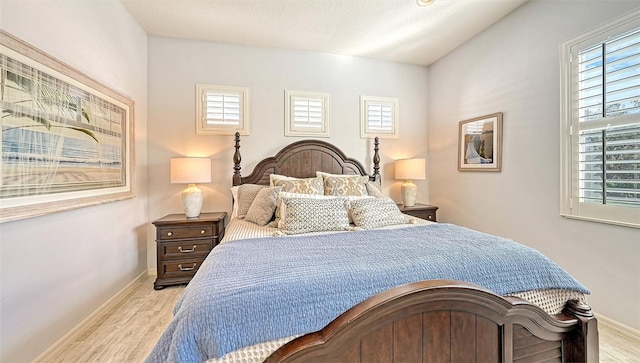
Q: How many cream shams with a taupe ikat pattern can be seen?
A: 2